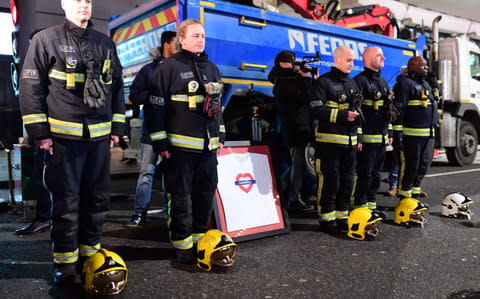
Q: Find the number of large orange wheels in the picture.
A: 0